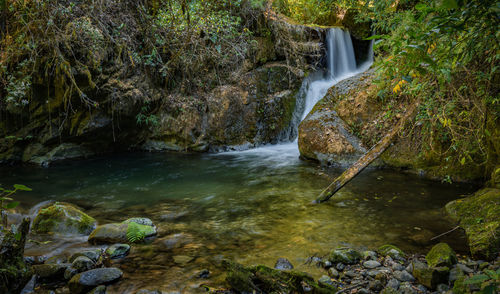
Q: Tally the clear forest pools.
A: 1